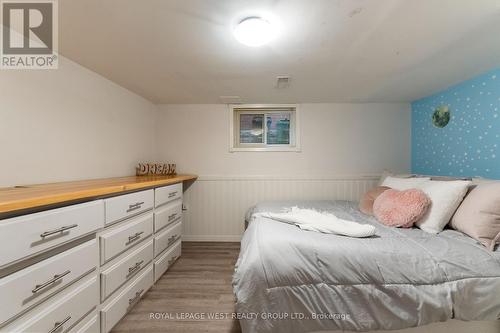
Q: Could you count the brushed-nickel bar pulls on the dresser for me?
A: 11